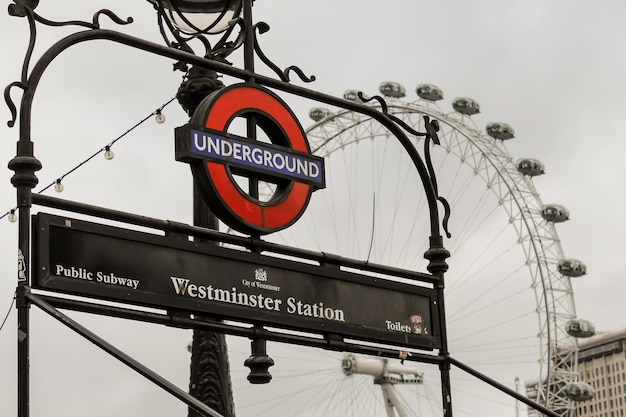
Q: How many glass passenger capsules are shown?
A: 11